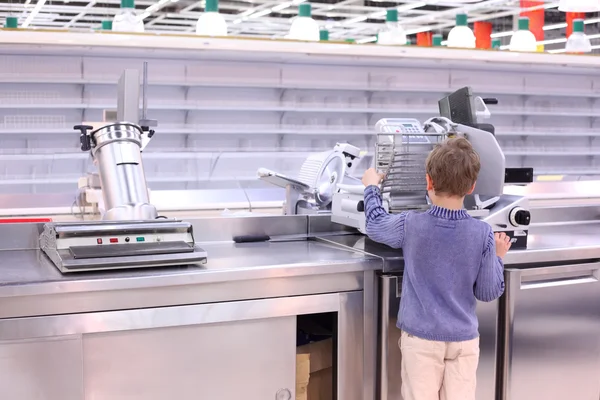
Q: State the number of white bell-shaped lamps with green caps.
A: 7